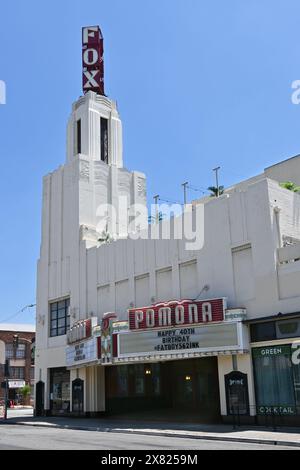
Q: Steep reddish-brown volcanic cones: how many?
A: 0